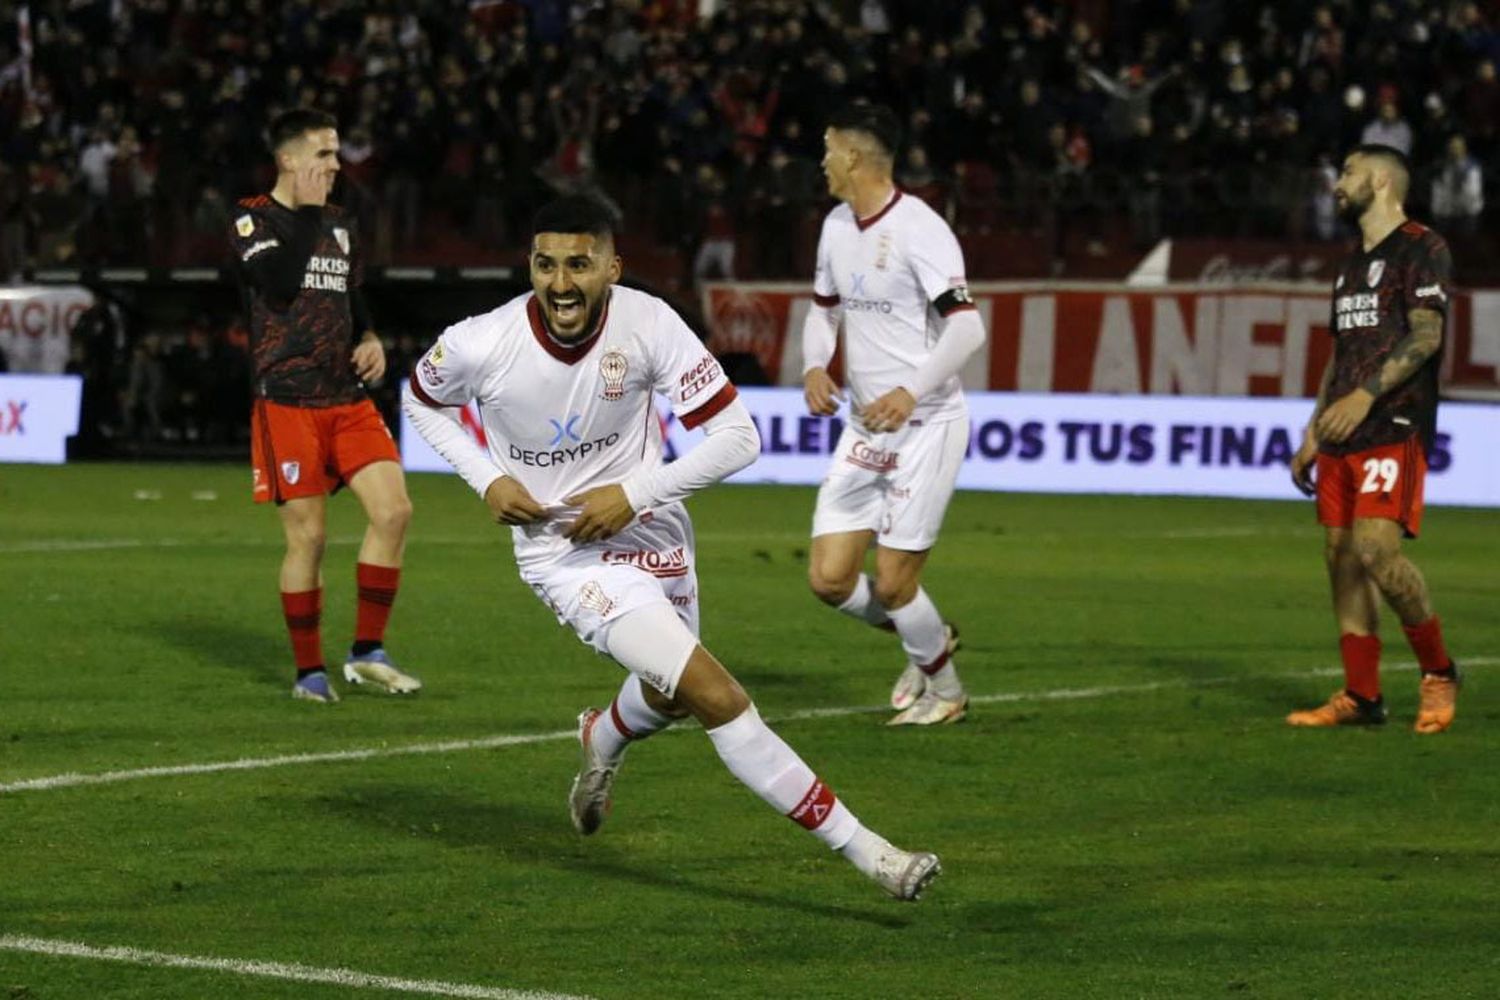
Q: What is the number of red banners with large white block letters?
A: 1